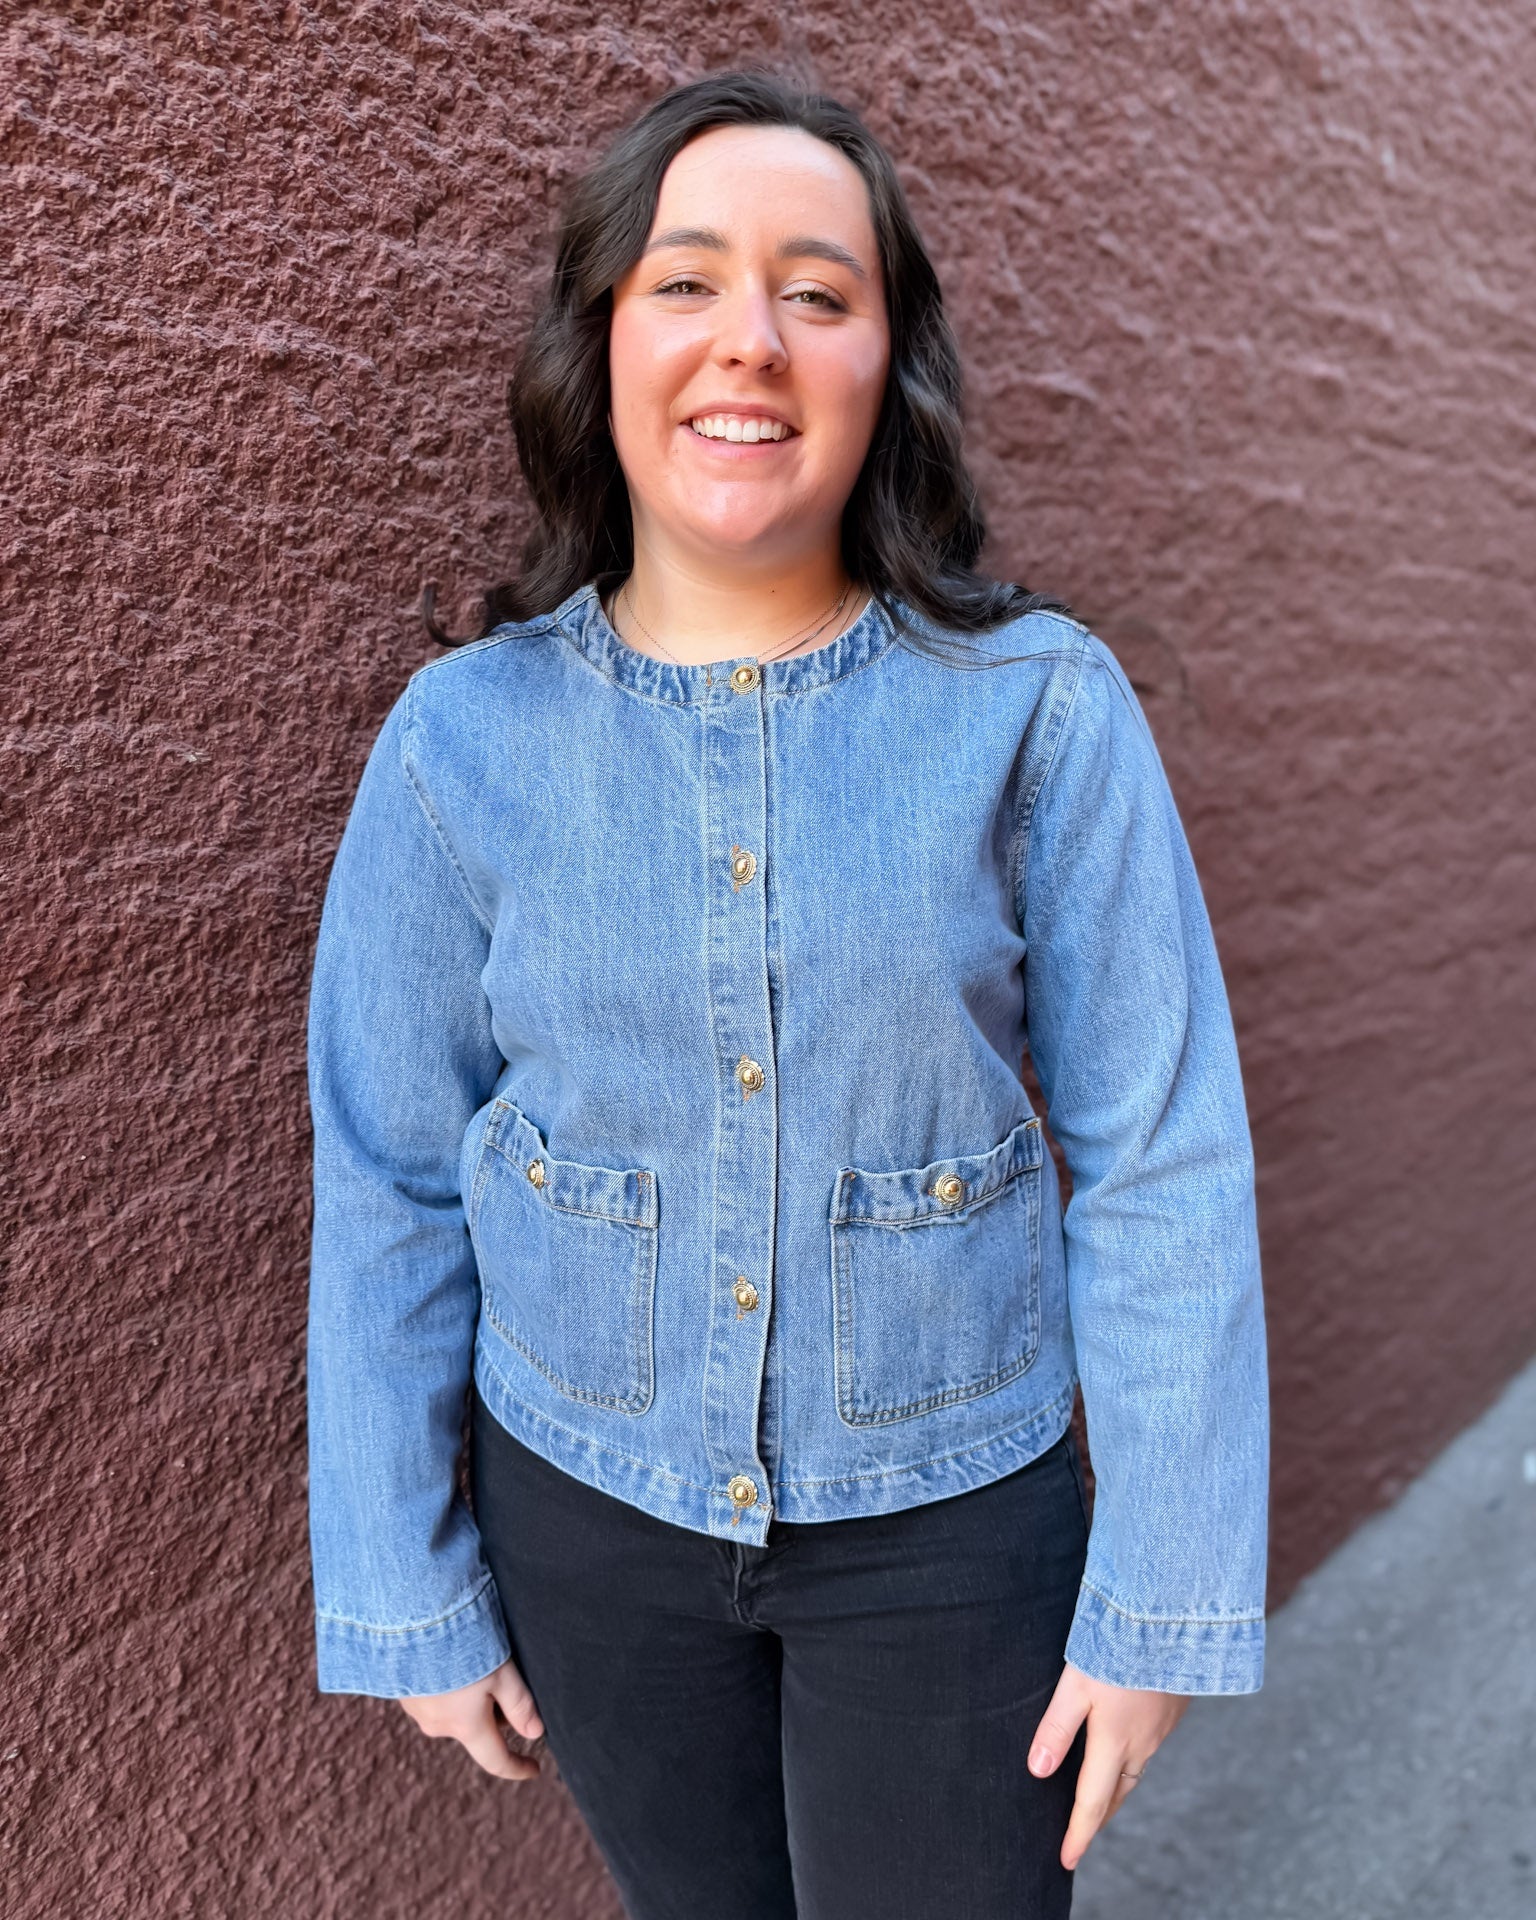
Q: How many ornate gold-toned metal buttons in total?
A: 7